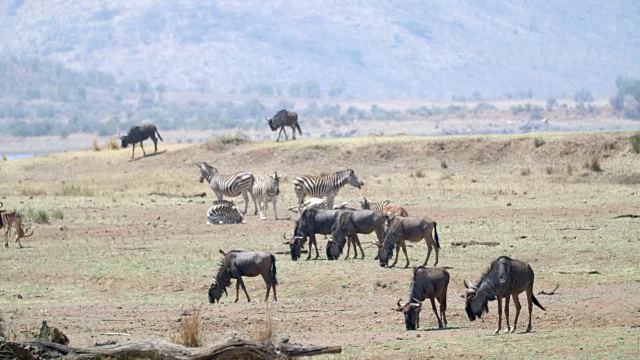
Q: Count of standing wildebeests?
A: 8